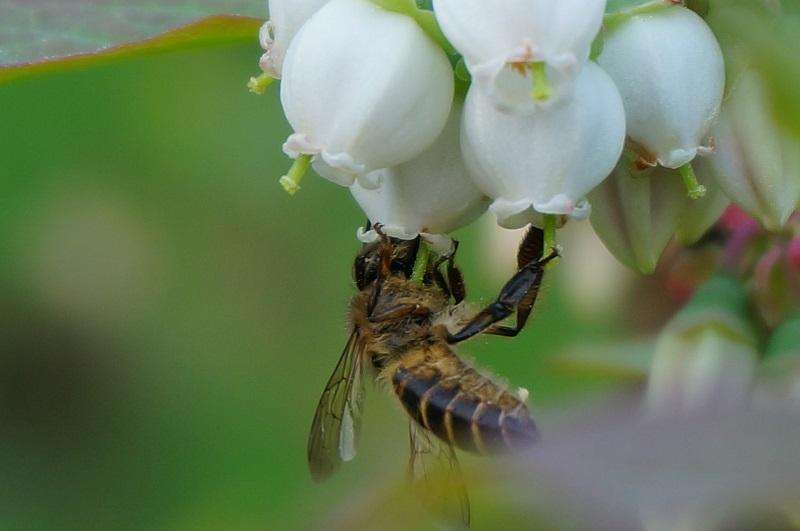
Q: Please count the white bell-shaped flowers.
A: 6